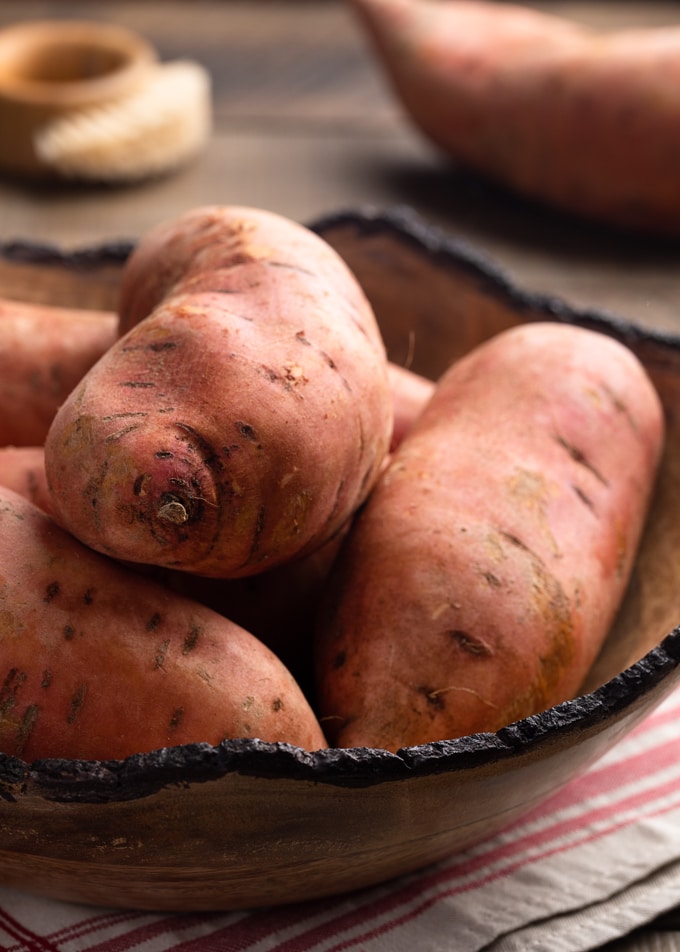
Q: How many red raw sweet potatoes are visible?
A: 7